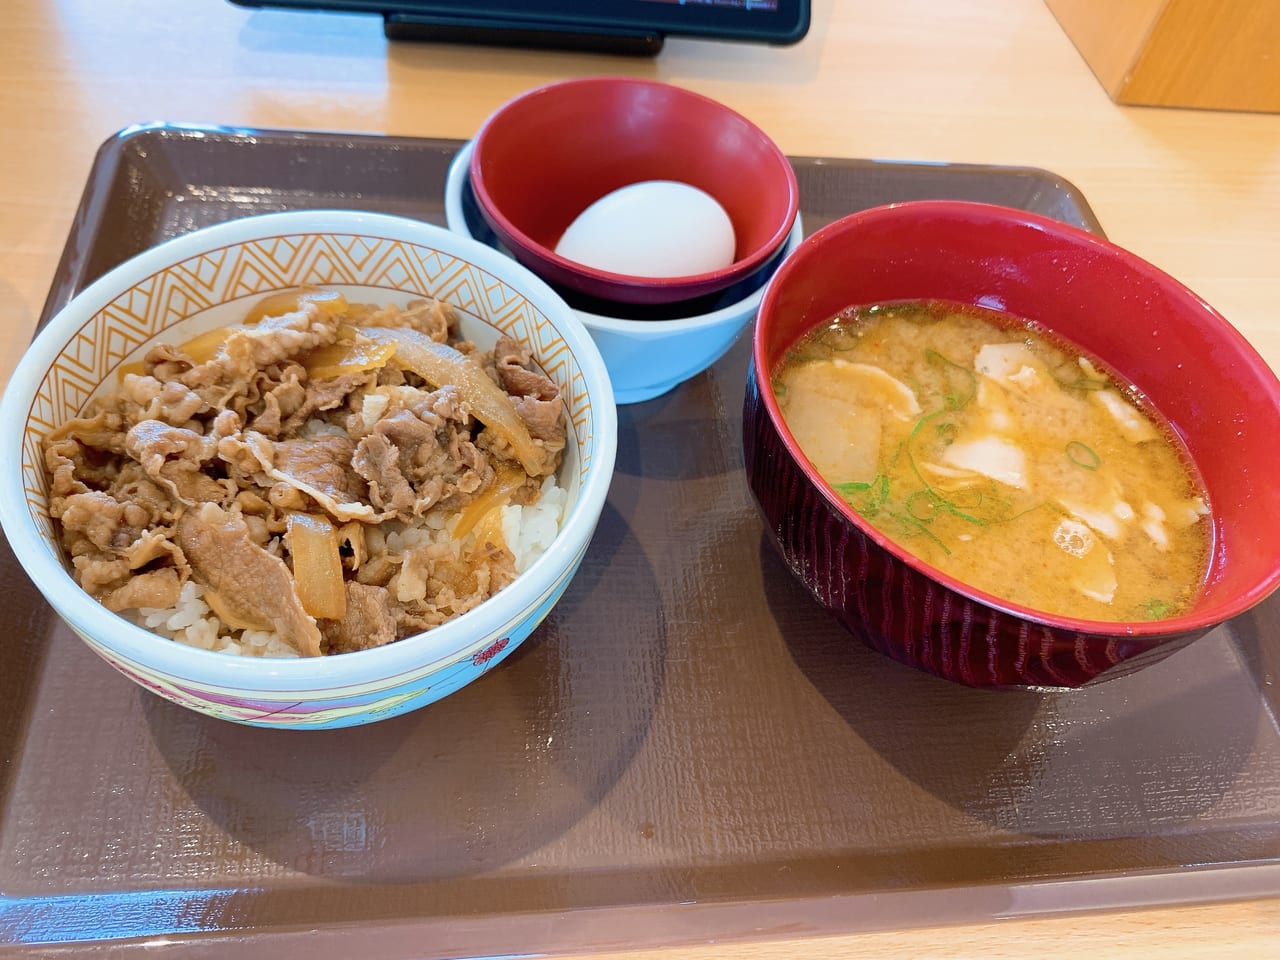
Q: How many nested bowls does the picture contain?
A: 2